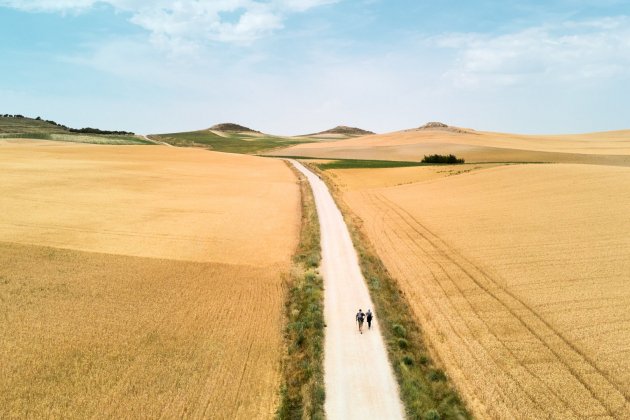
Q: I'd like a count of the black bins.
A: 0